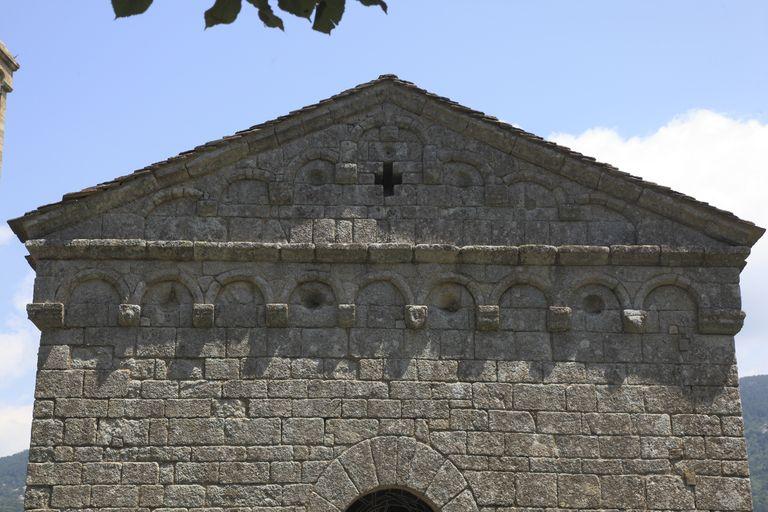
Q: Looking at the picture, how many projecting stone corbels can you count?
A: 10